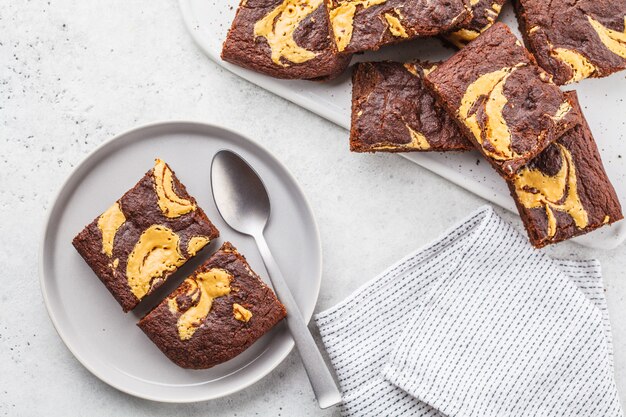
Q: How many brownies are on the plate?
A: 2